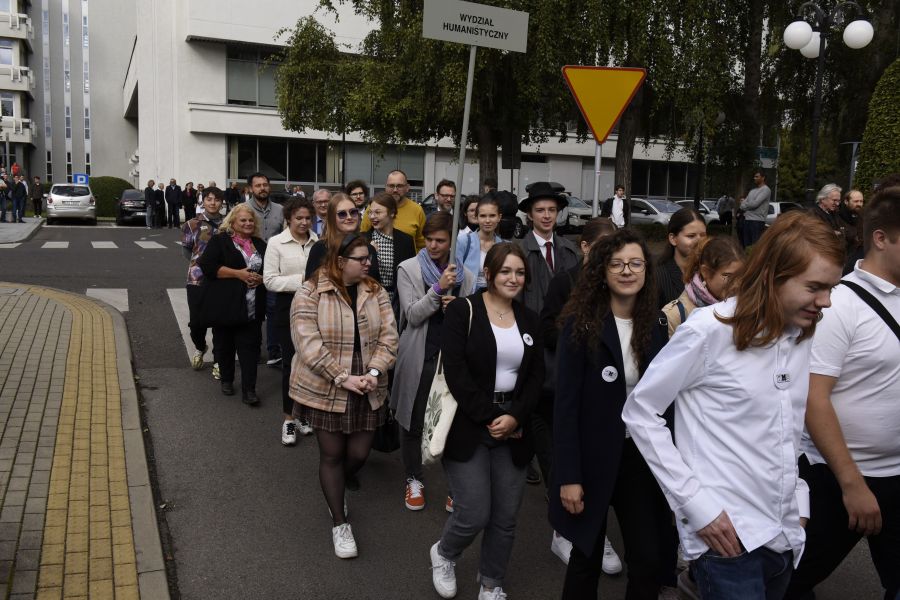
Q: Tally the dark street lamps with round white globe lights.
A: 1